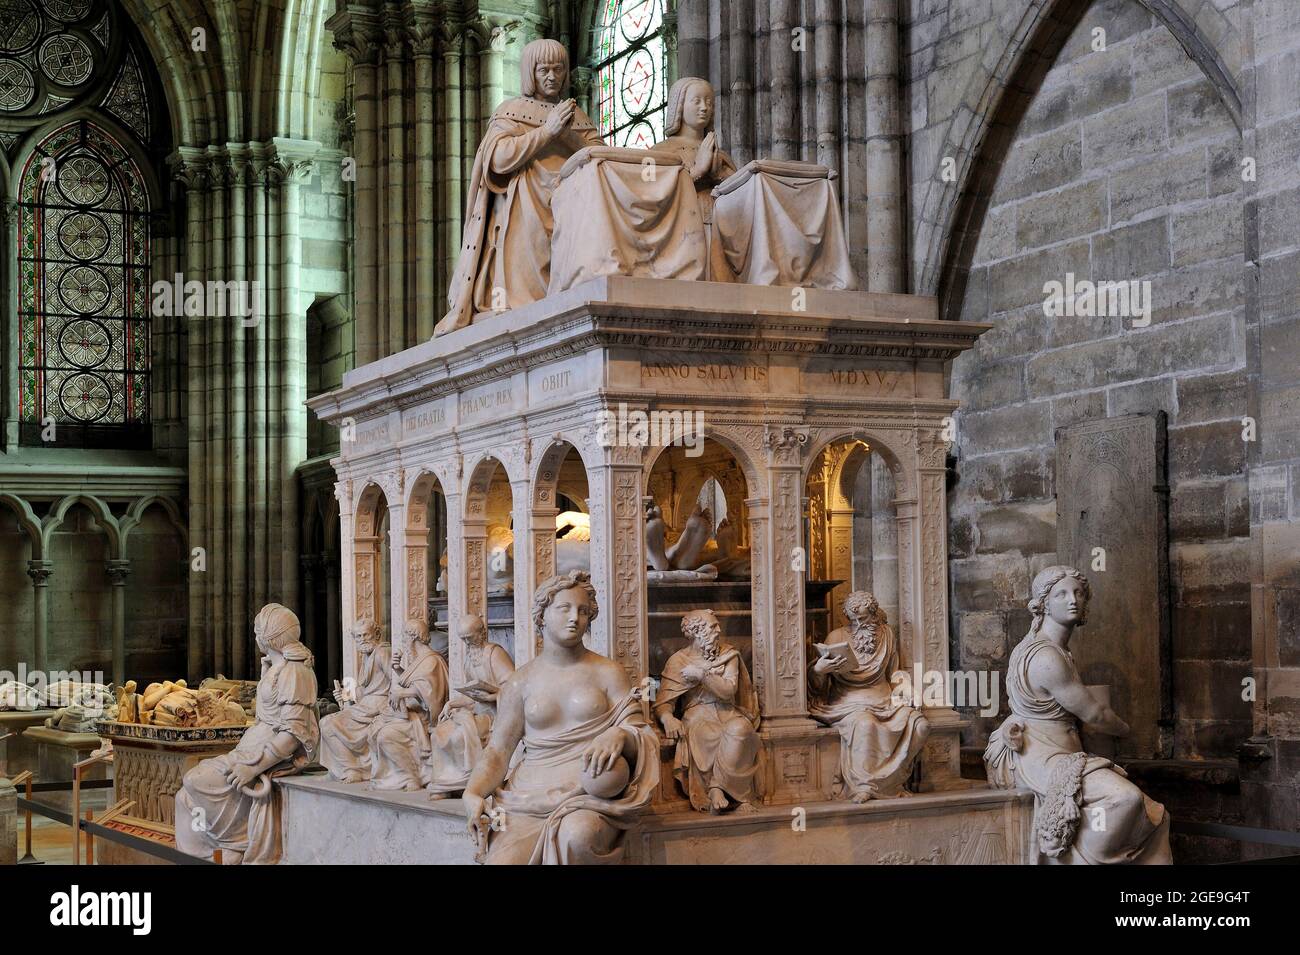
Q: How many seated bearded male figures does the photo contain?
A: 5